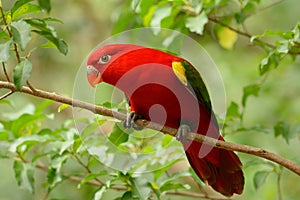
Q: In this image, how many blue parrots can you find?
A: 0